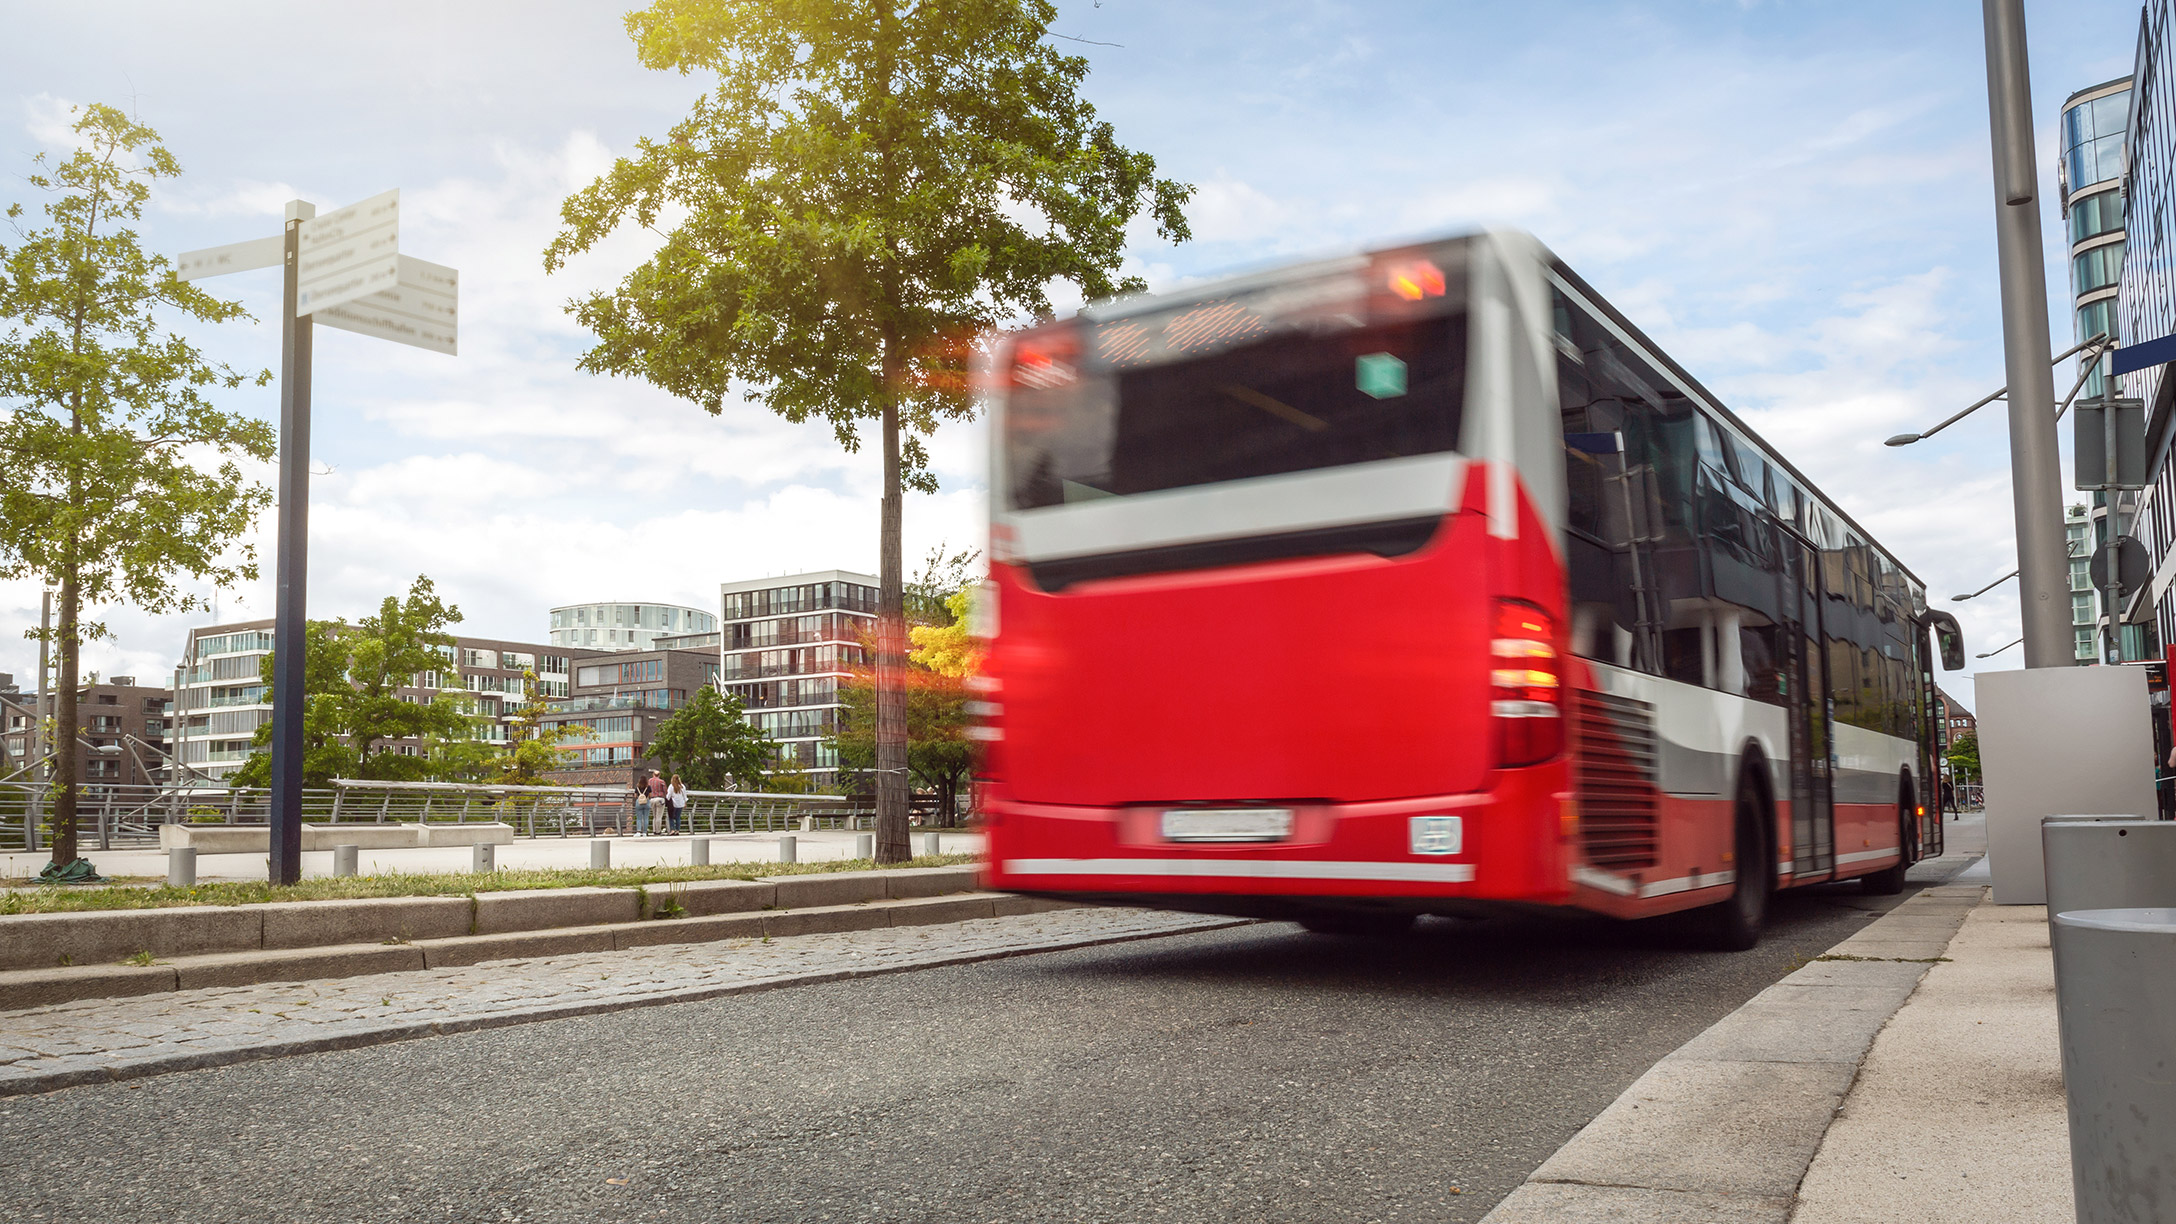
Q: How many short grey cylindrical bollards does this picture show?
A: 8